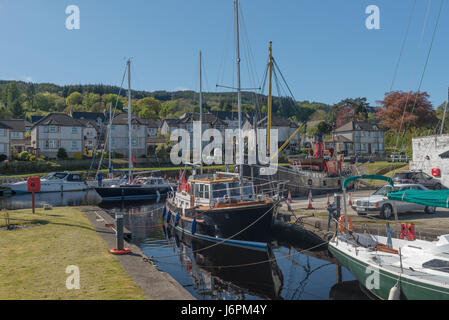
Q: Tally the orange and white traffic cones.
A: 6